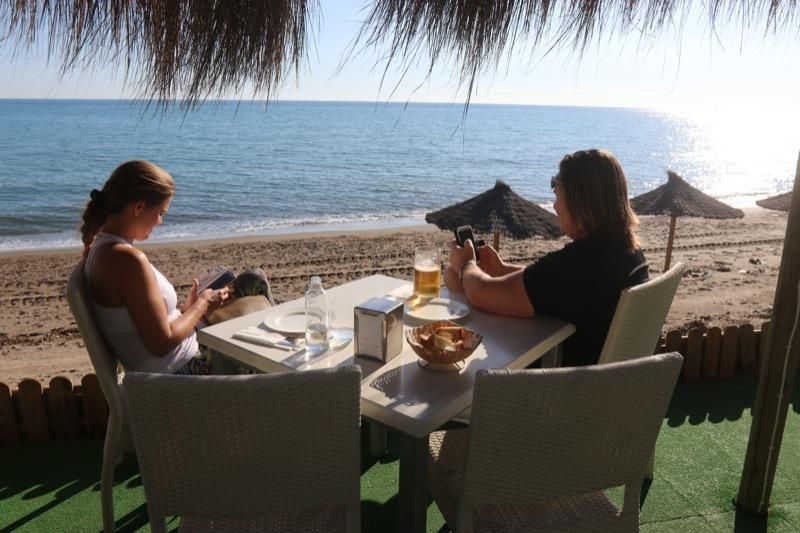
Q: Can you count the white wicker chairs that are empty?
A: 2